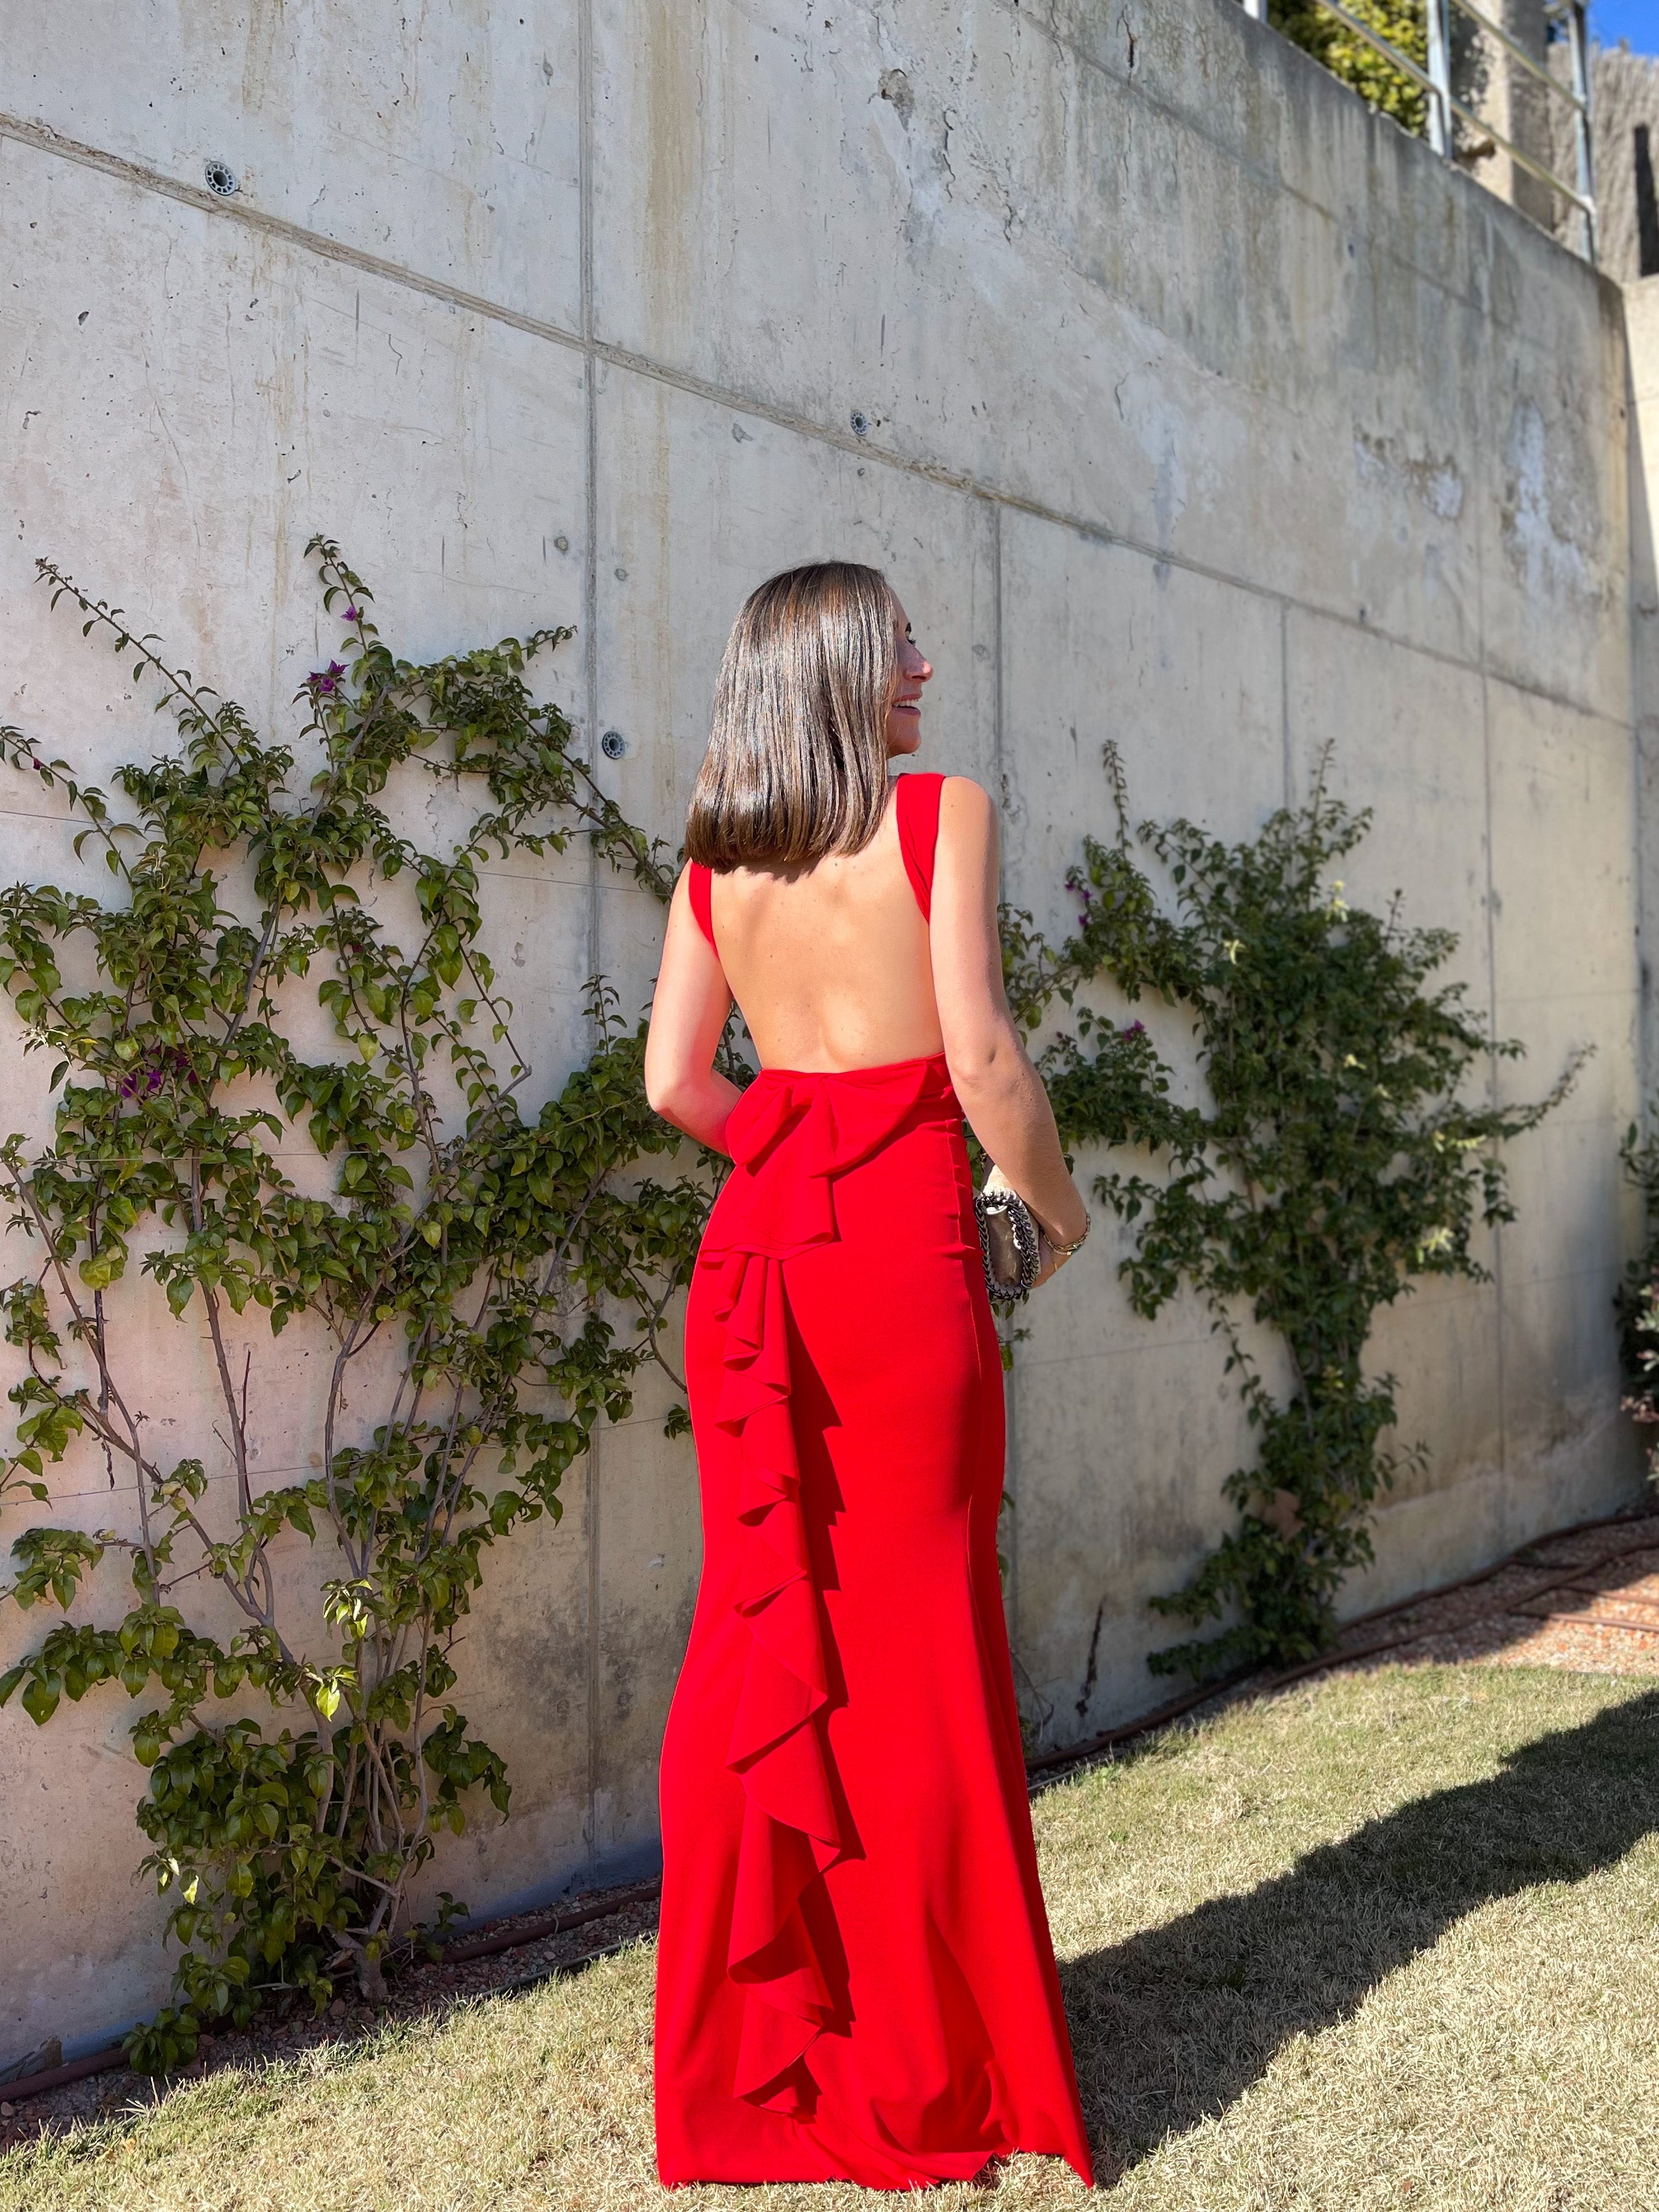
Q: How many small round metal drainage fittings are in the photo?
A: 3